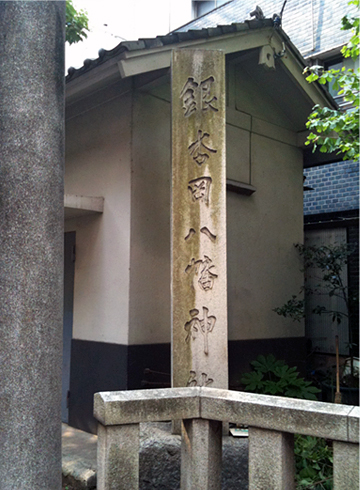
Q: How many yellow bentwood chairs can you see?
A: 0